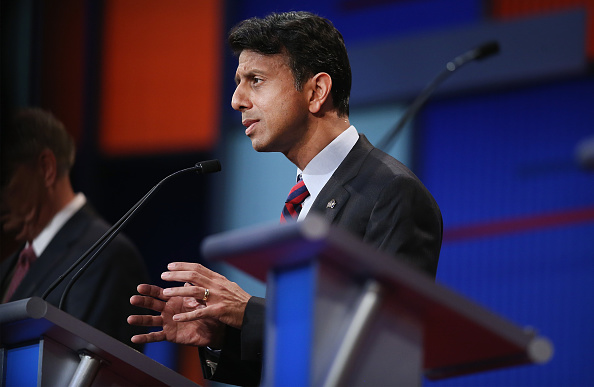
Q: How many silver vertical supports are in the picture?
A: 2